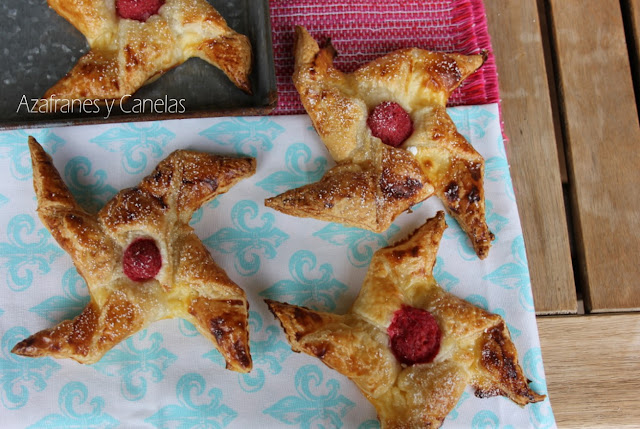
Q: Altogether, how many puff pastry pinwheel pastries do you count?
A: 4